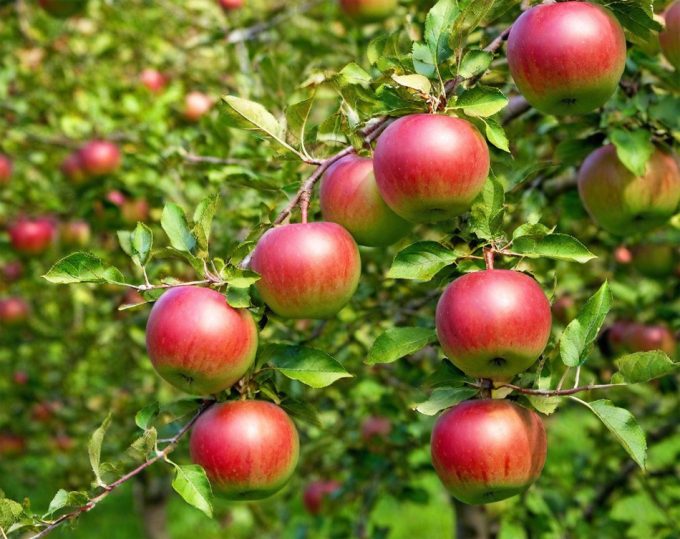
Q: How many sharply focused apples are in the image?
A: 8